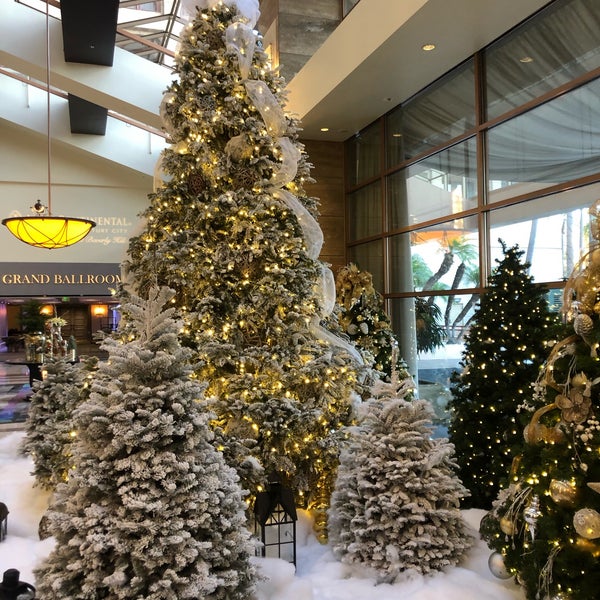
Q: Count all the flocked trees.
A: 4